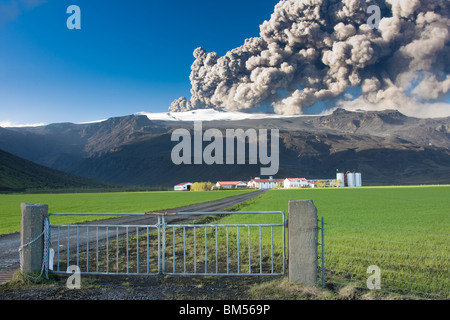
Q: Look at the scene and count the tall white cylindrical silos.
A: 3